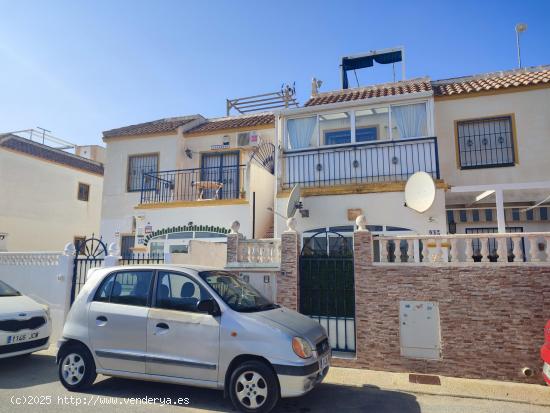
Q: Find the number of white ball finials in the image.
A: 5